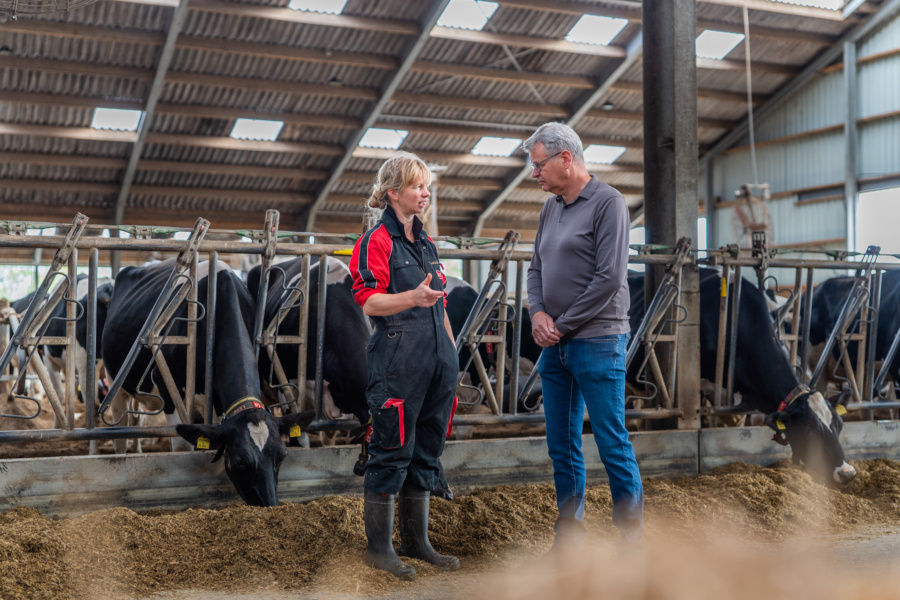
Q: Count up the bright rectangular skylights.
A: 10